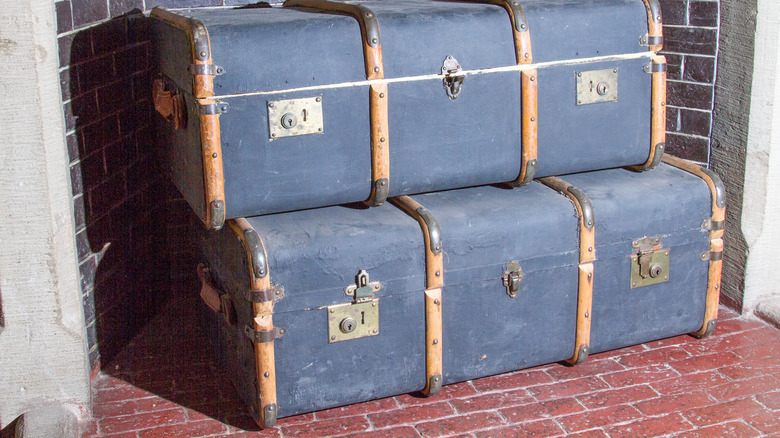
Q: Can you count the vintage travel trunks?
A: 2